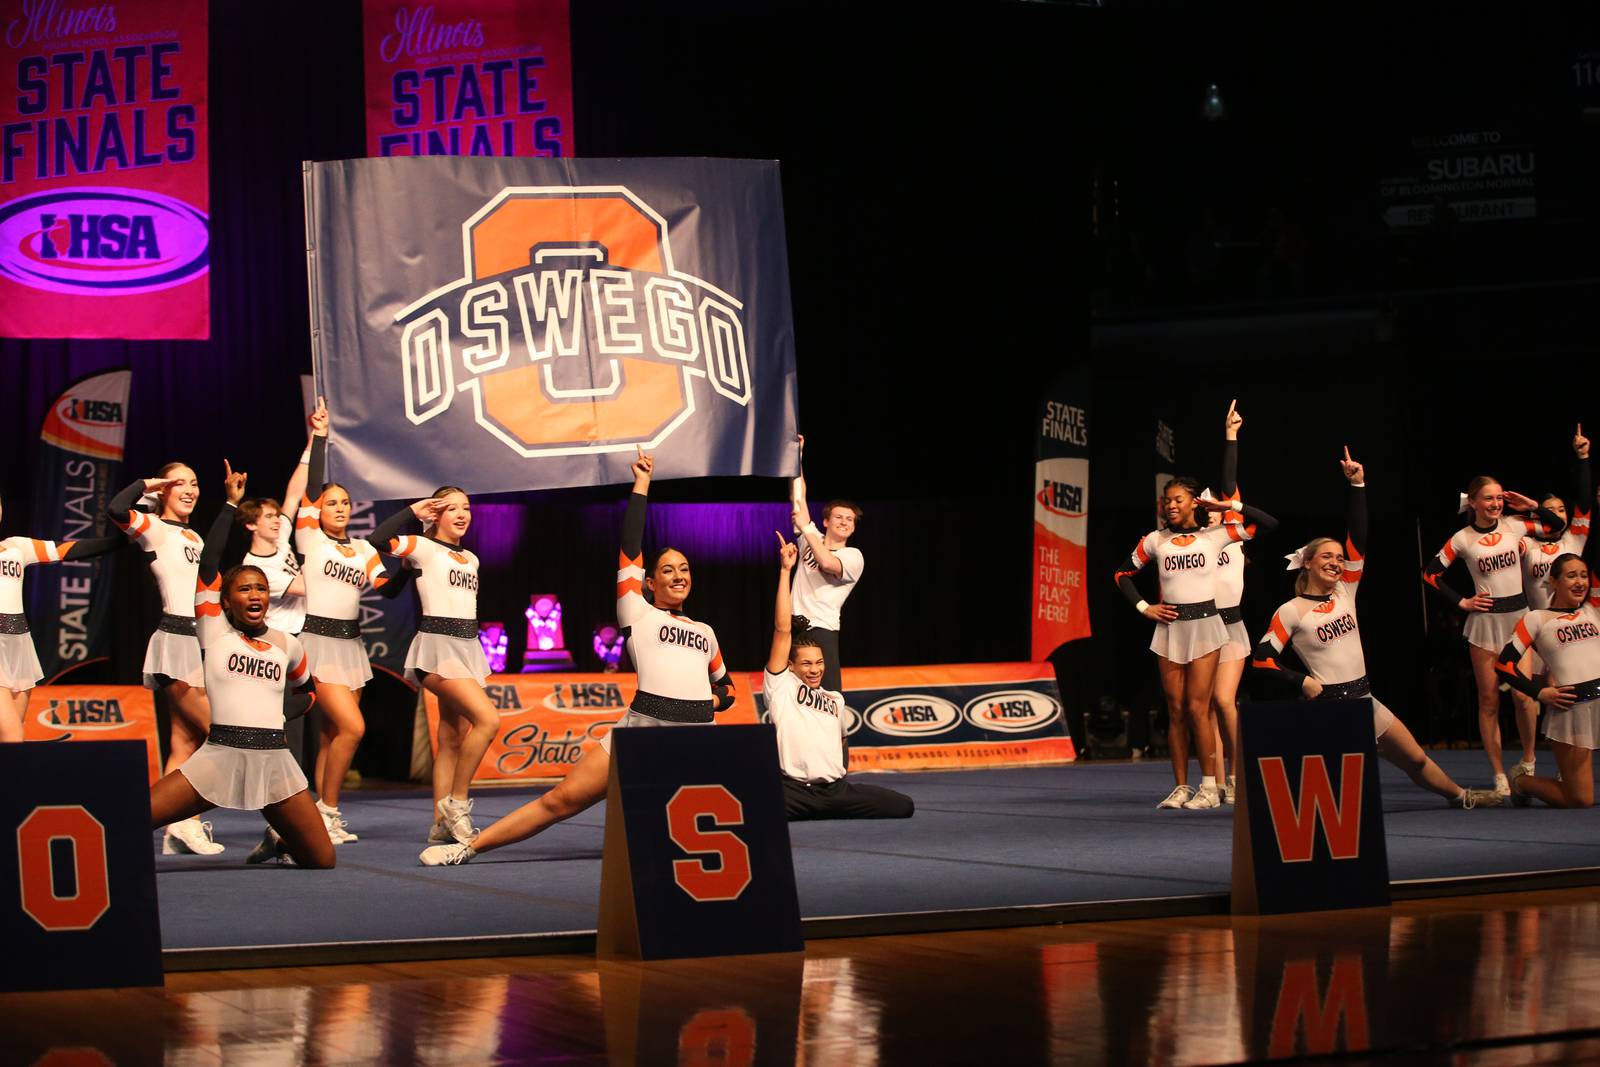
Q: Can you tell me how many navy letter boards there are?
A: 3